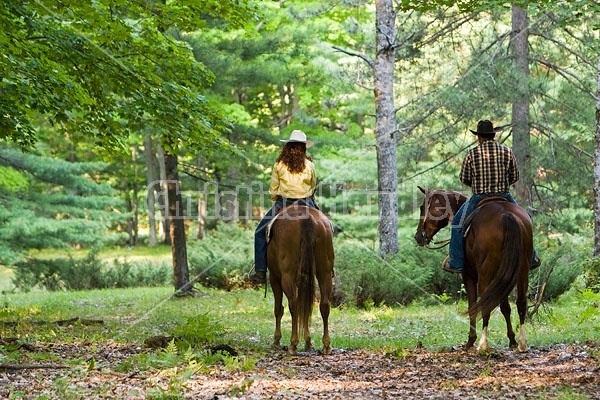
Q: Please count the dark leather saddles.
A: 2